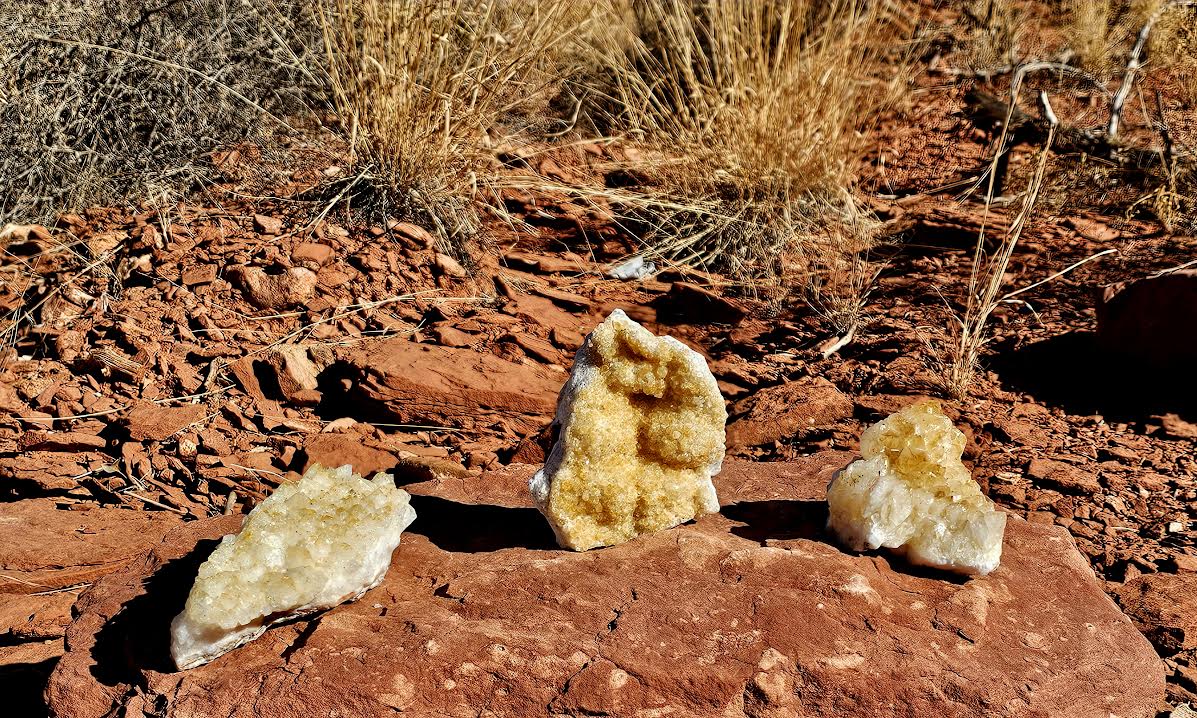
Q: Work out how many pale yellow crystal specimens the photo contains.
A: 3